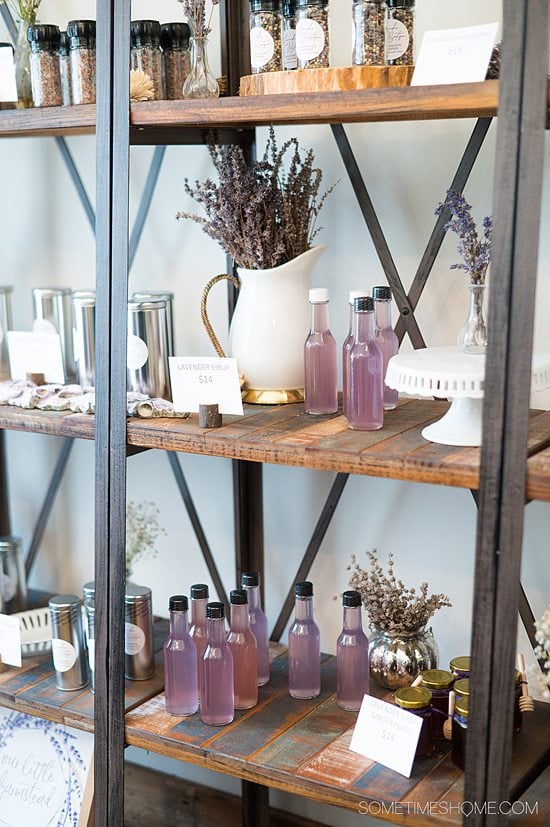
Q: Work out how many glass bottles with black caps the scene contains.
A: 9